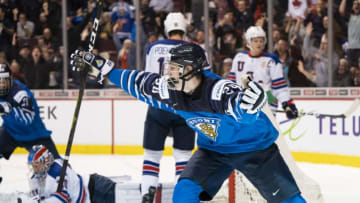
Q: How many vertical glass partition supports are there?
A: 5